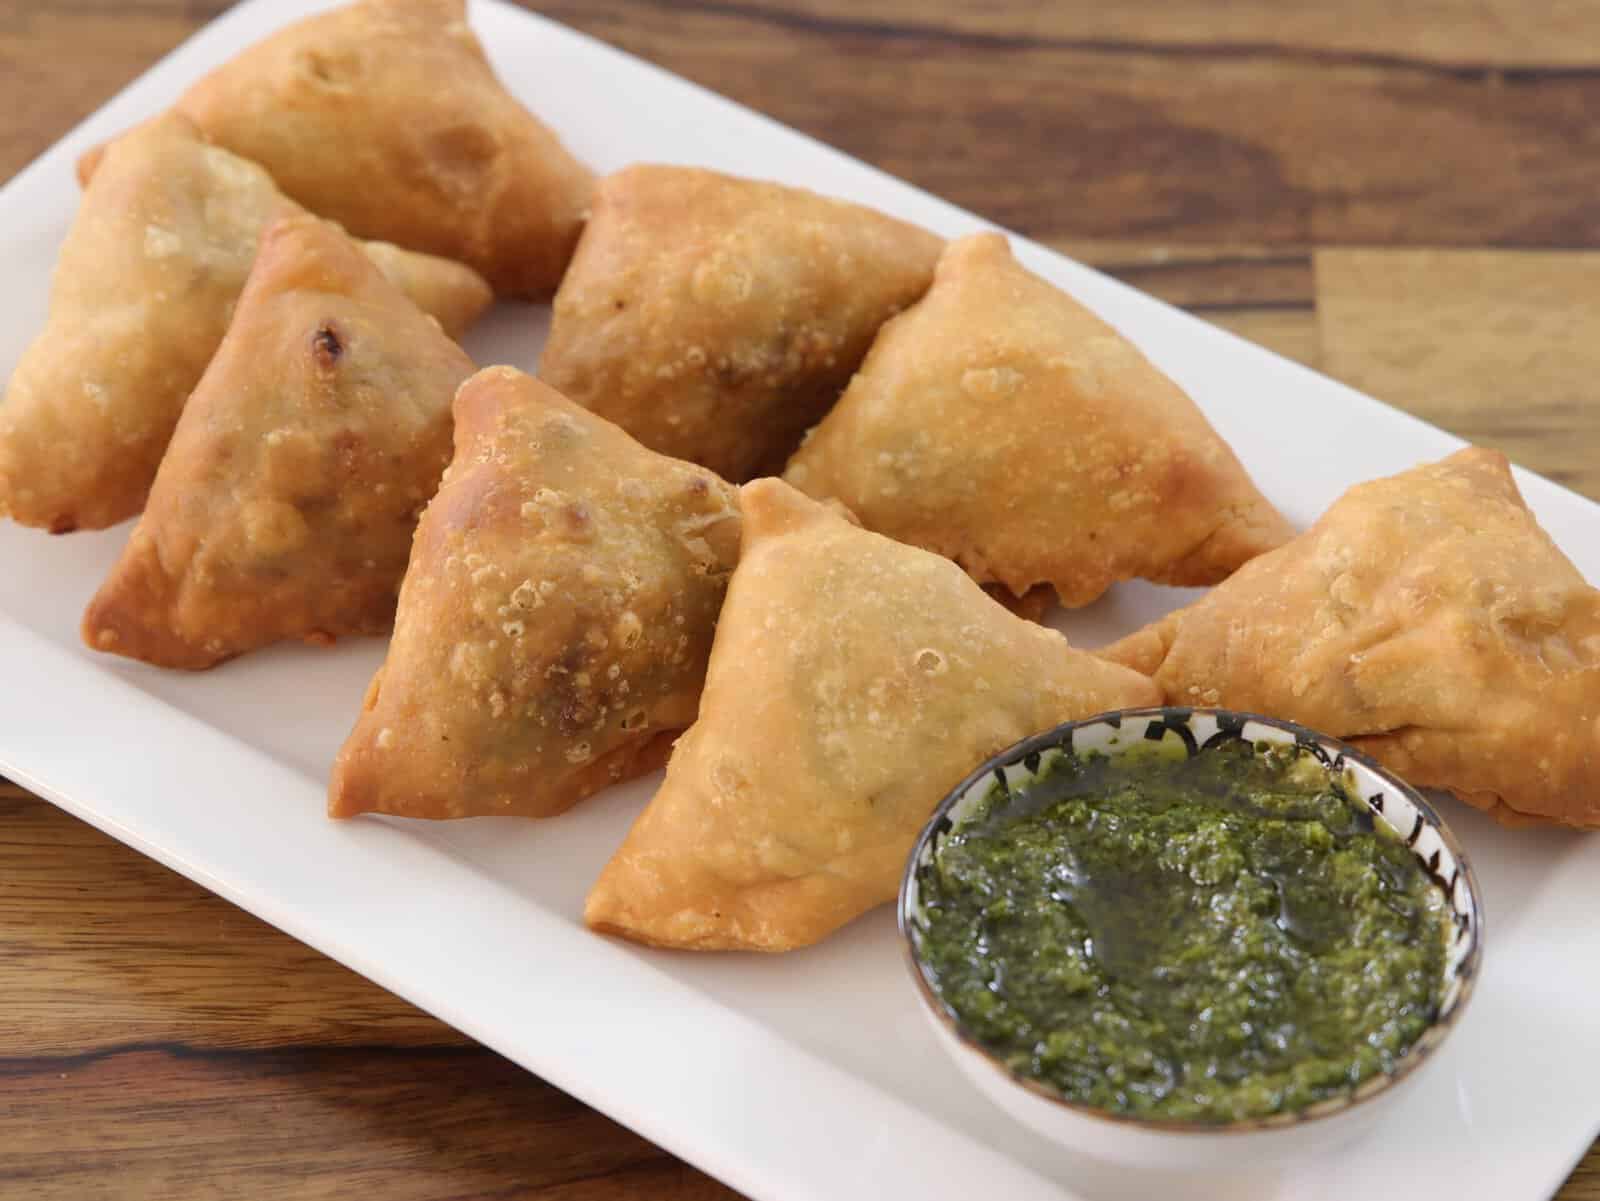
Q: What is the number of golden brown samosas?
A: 8